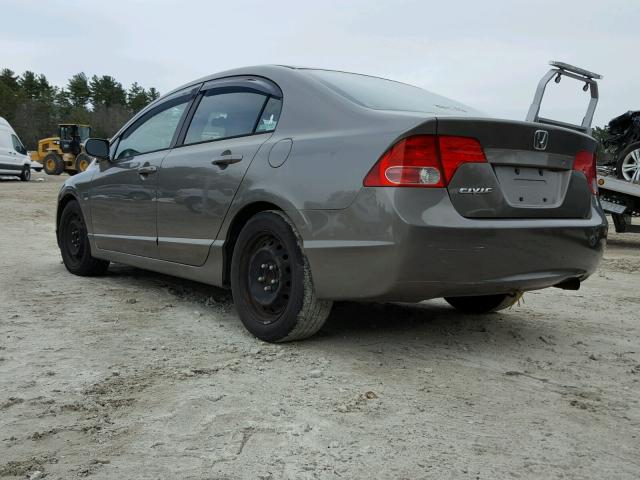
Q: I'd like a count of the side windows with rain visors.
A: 2